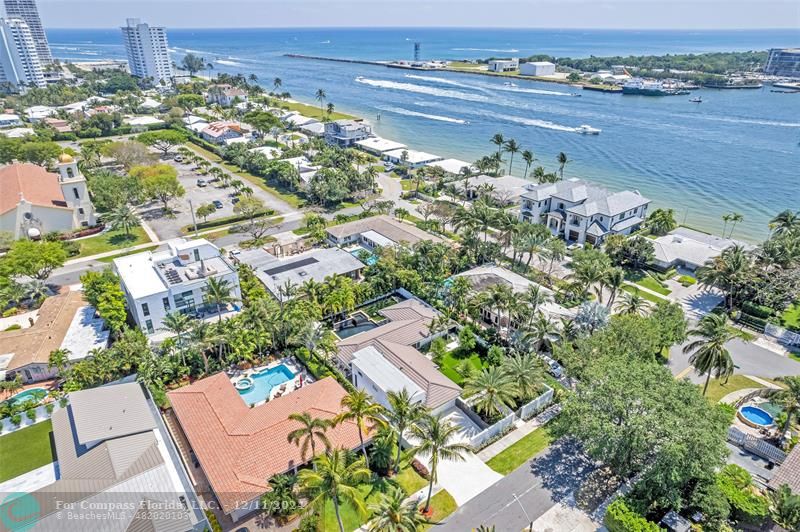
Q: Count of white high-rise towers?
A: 3